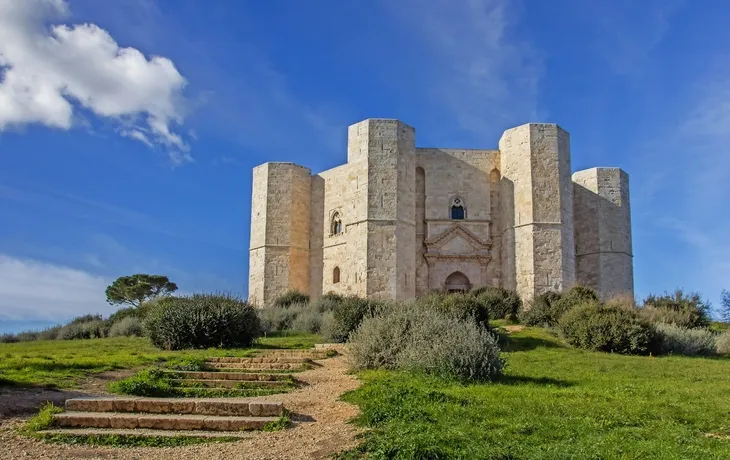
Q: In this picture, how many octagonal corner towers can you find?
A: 4